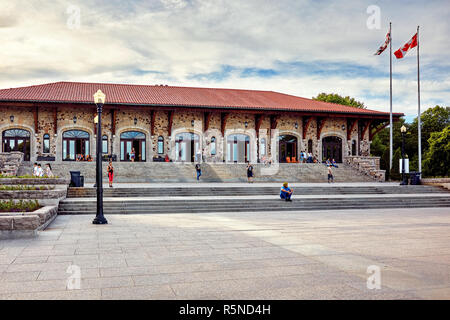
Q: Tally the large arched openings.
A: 7